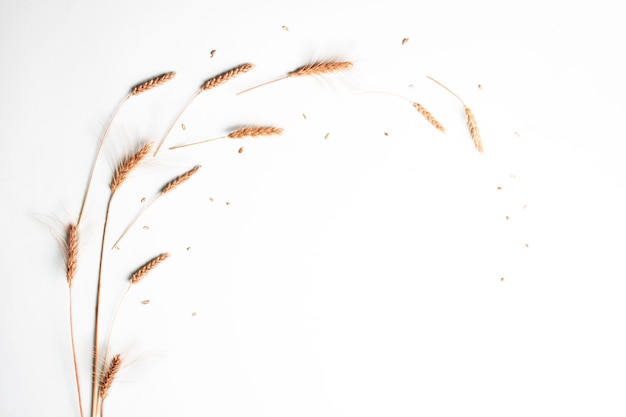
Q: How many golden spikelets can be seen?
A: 11